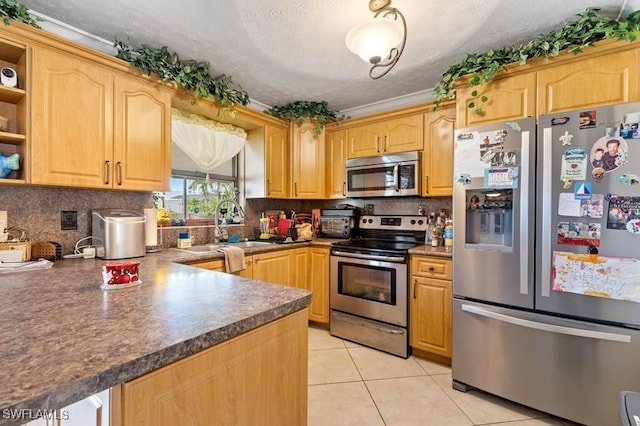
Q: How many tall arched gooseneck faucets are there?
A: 1